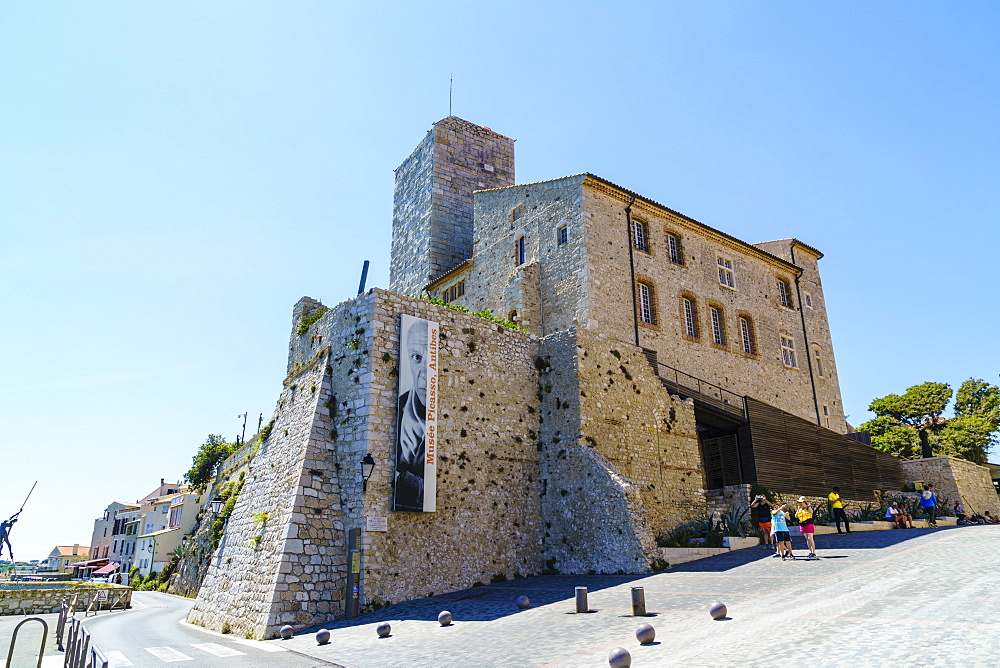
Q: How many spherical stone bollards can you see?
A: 8